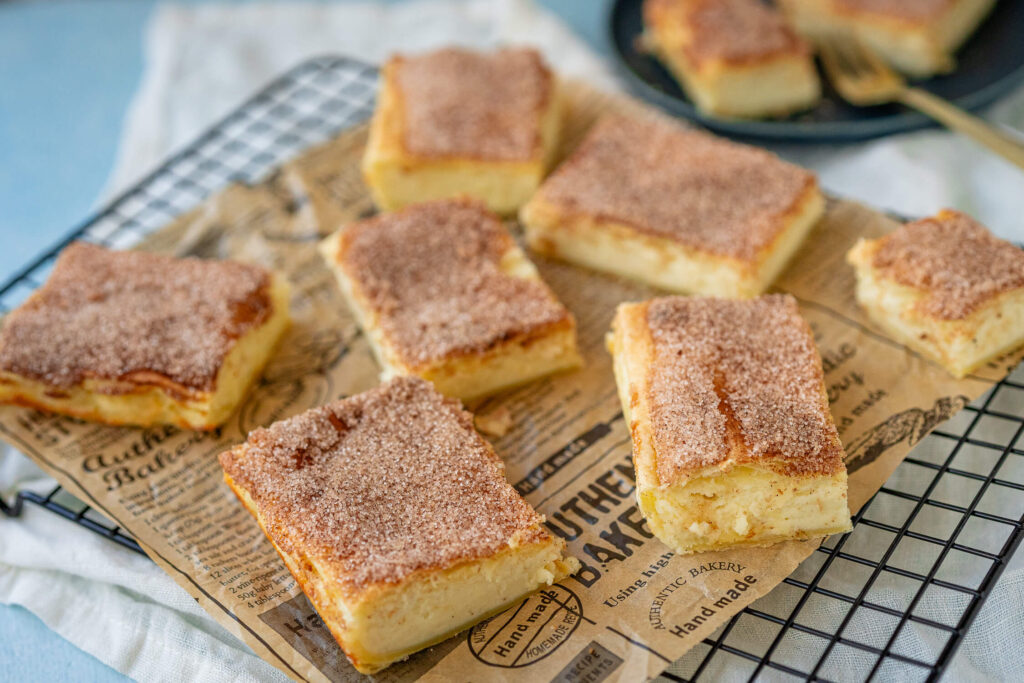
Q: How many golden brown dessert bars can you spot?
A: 9